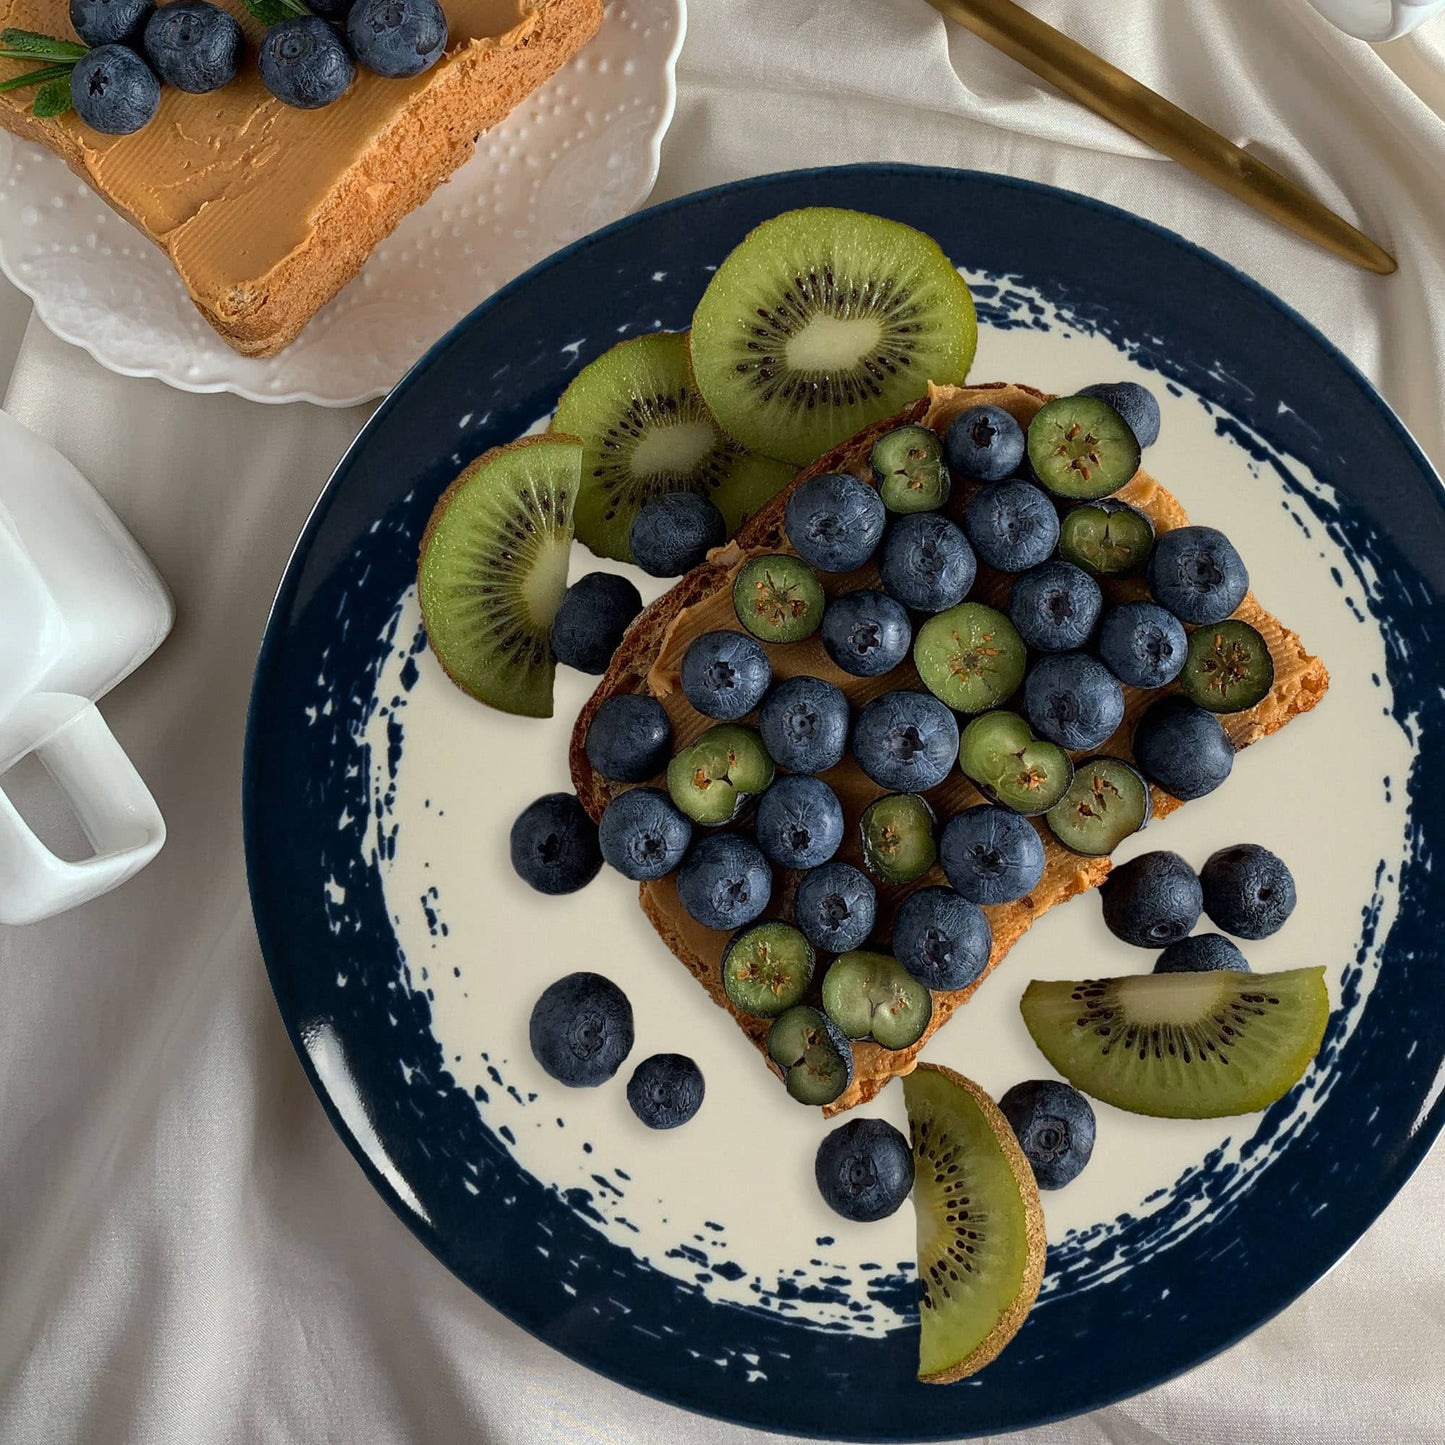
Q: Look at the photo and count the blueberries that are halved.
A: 13